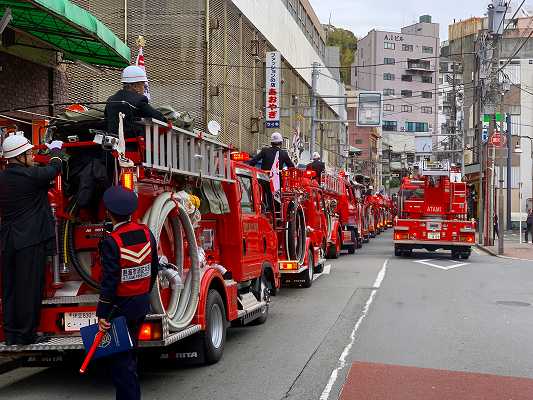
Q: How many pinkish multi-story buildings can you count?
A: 1